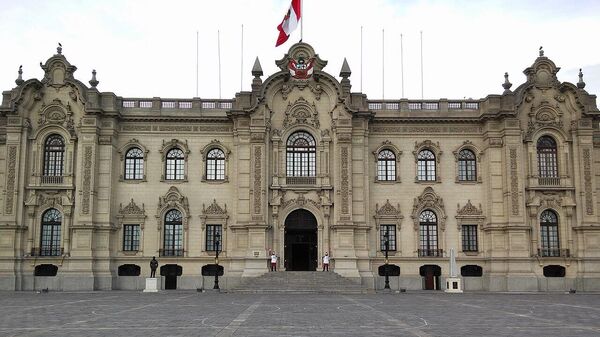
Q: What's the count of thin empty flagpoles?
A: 7